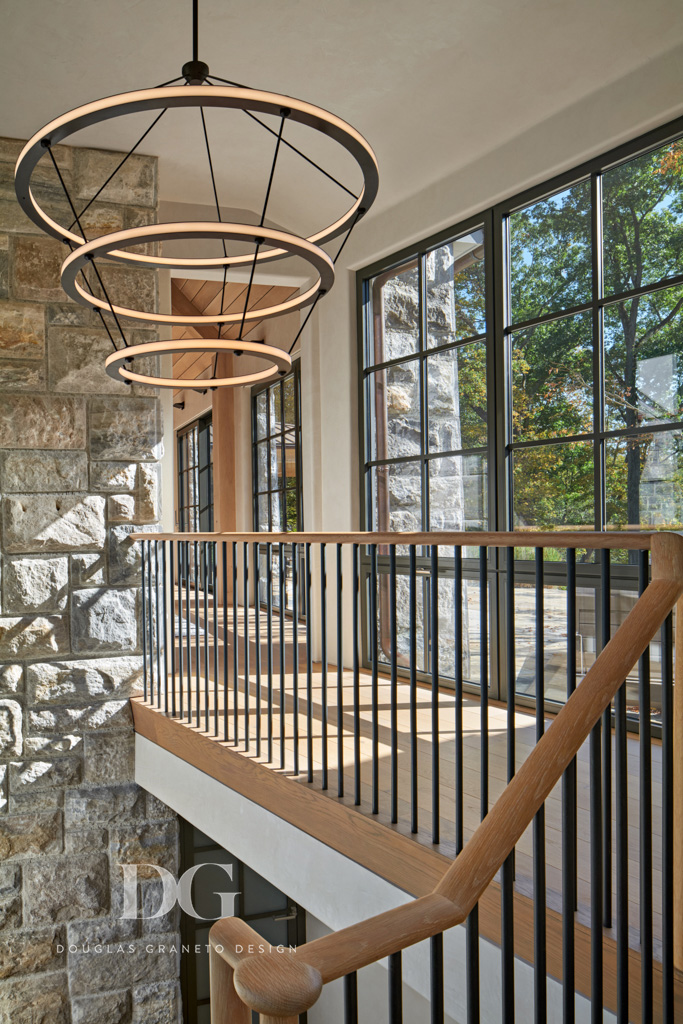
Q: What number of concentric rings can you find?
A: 3